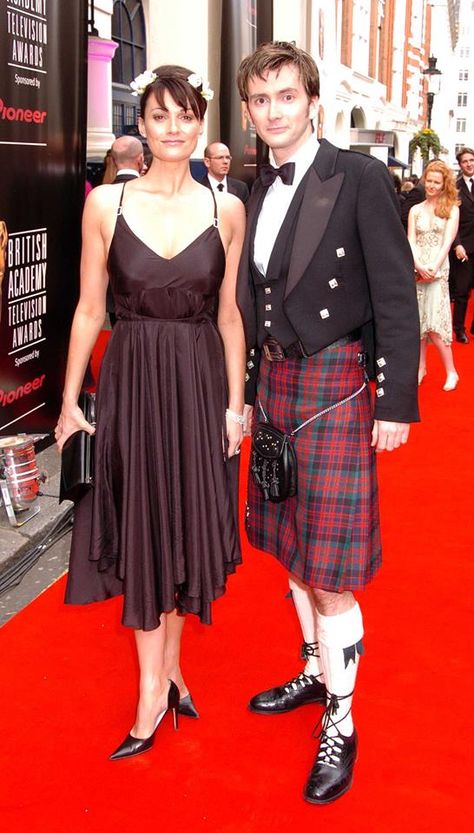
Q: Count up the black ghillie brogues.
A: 2